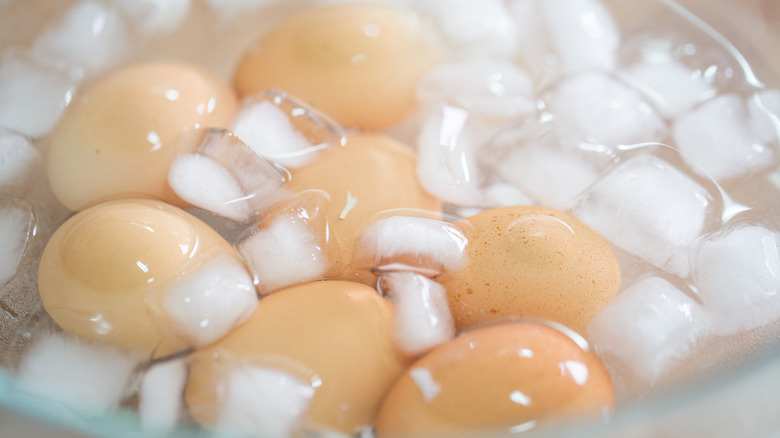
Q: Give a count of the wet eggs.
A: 7